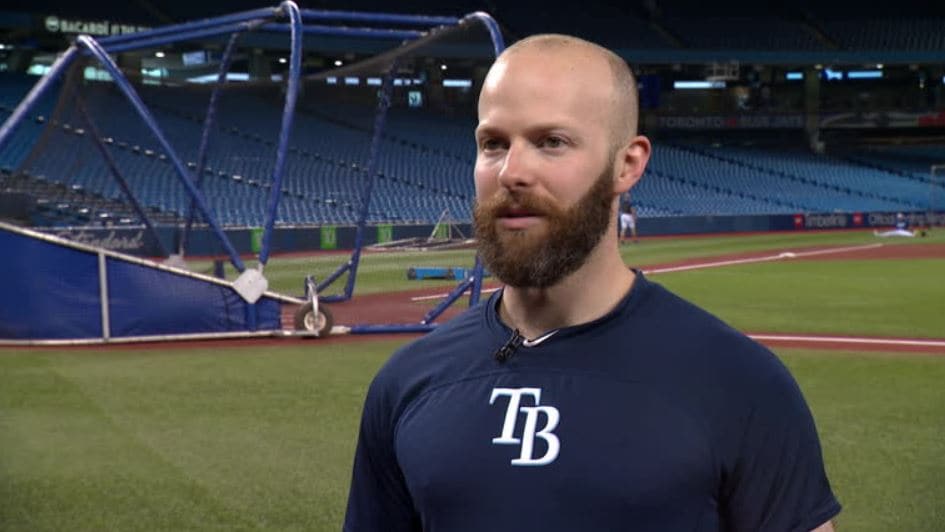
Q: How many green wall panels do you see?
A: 4